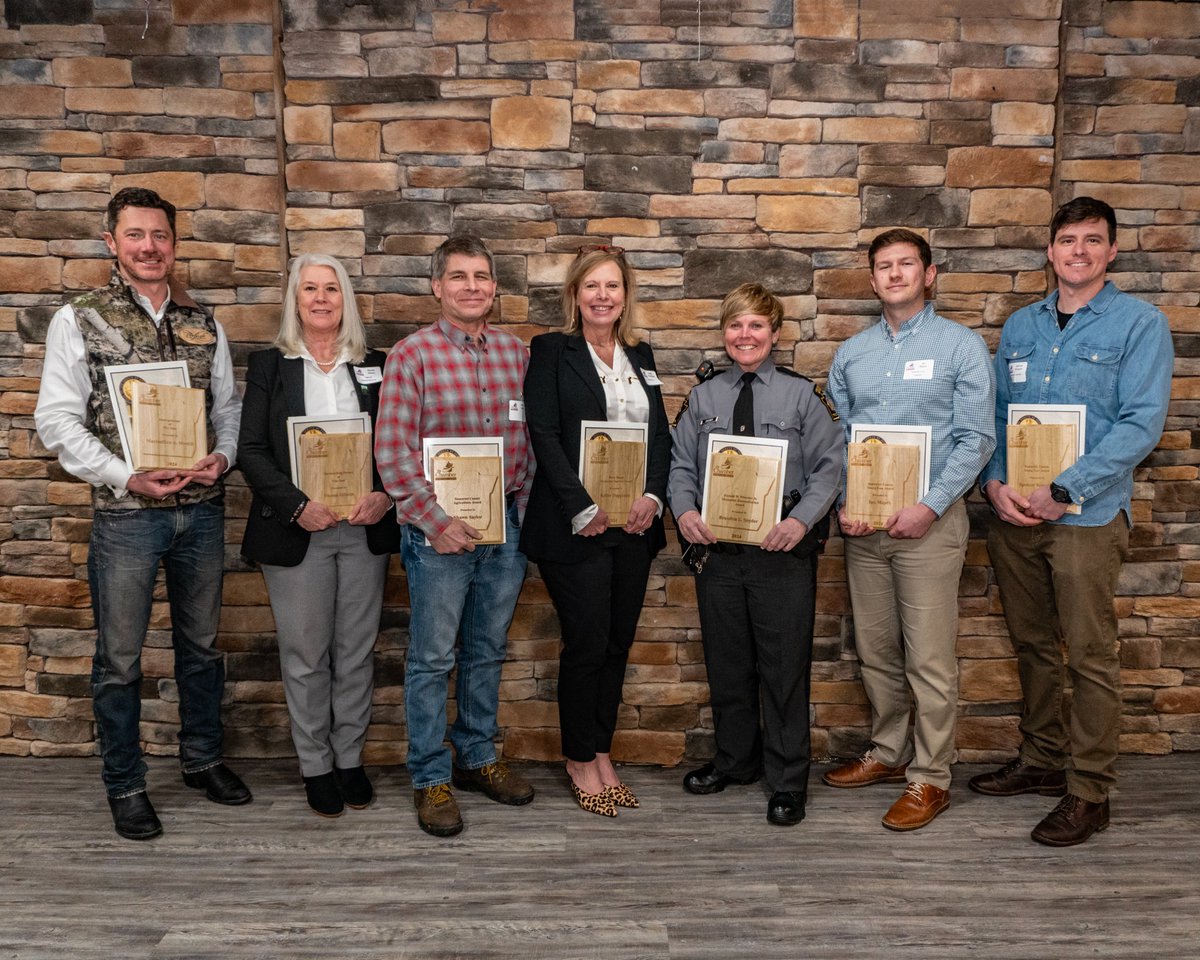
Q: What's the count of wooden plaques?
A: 7